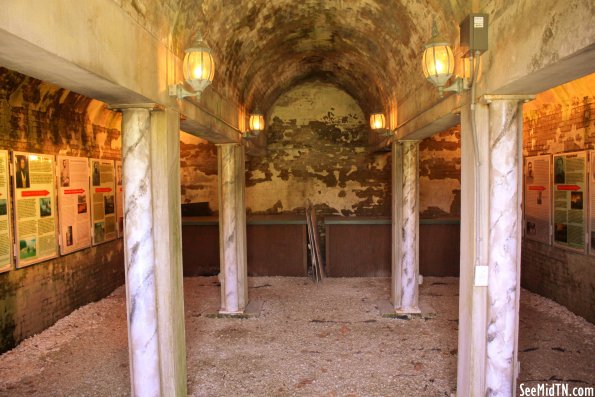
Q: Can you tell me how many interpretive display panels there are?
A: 8